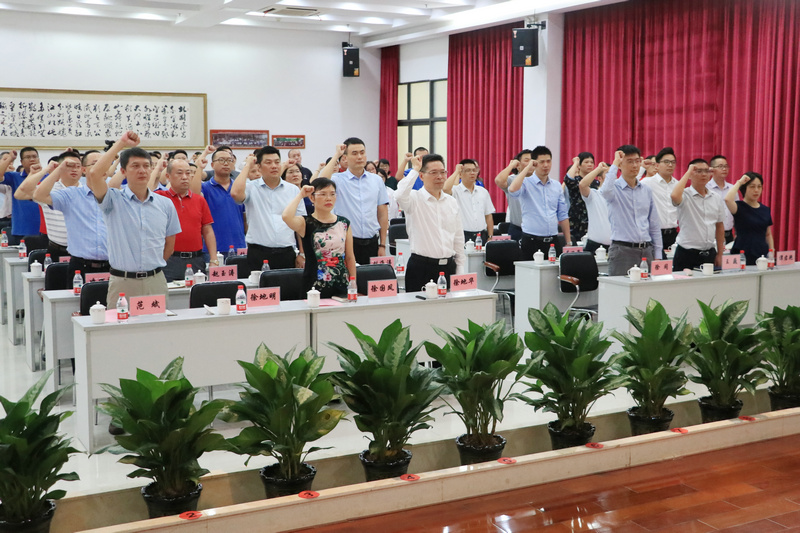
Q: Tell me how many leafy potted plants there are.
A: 9